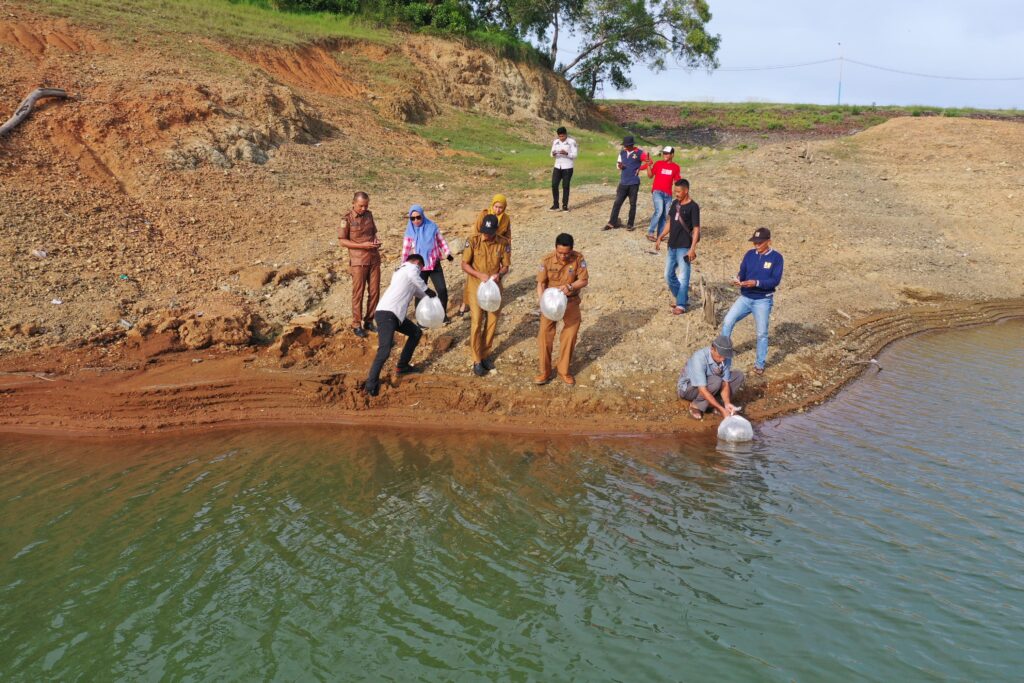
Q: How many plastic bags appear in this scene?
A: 4